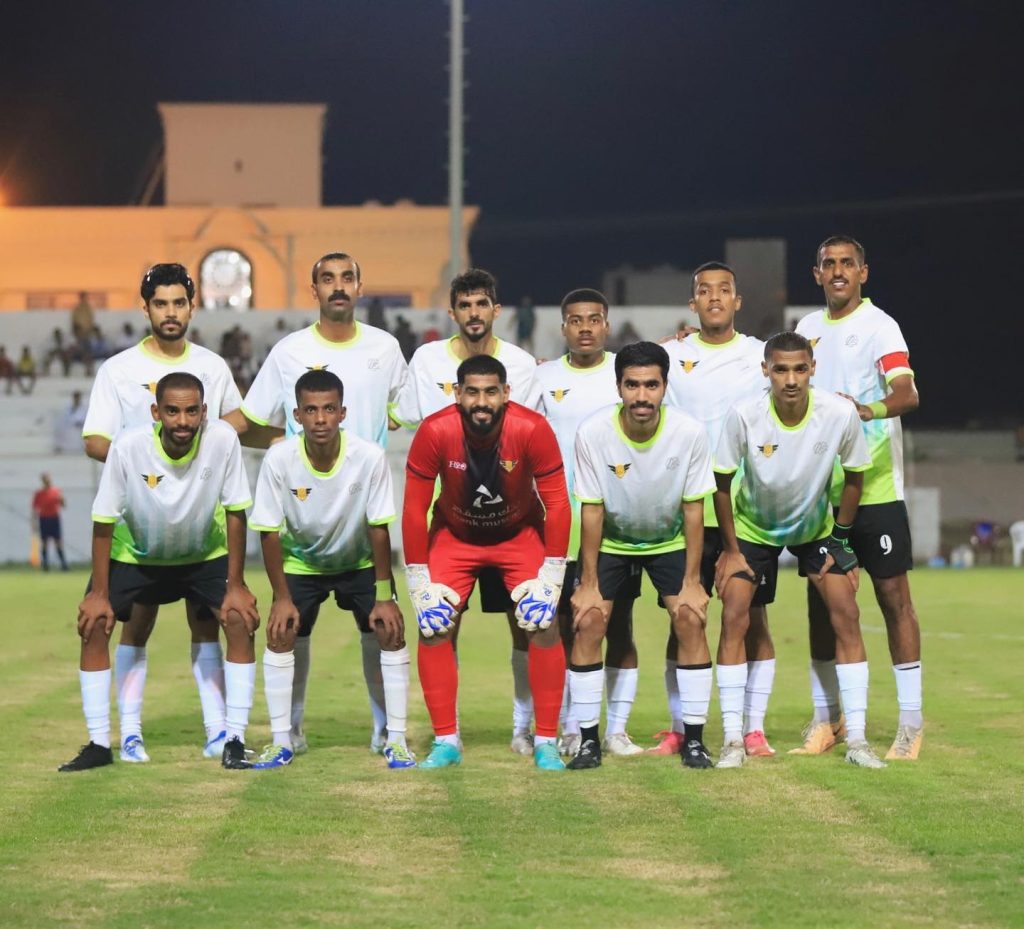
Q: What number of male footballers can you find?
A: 11